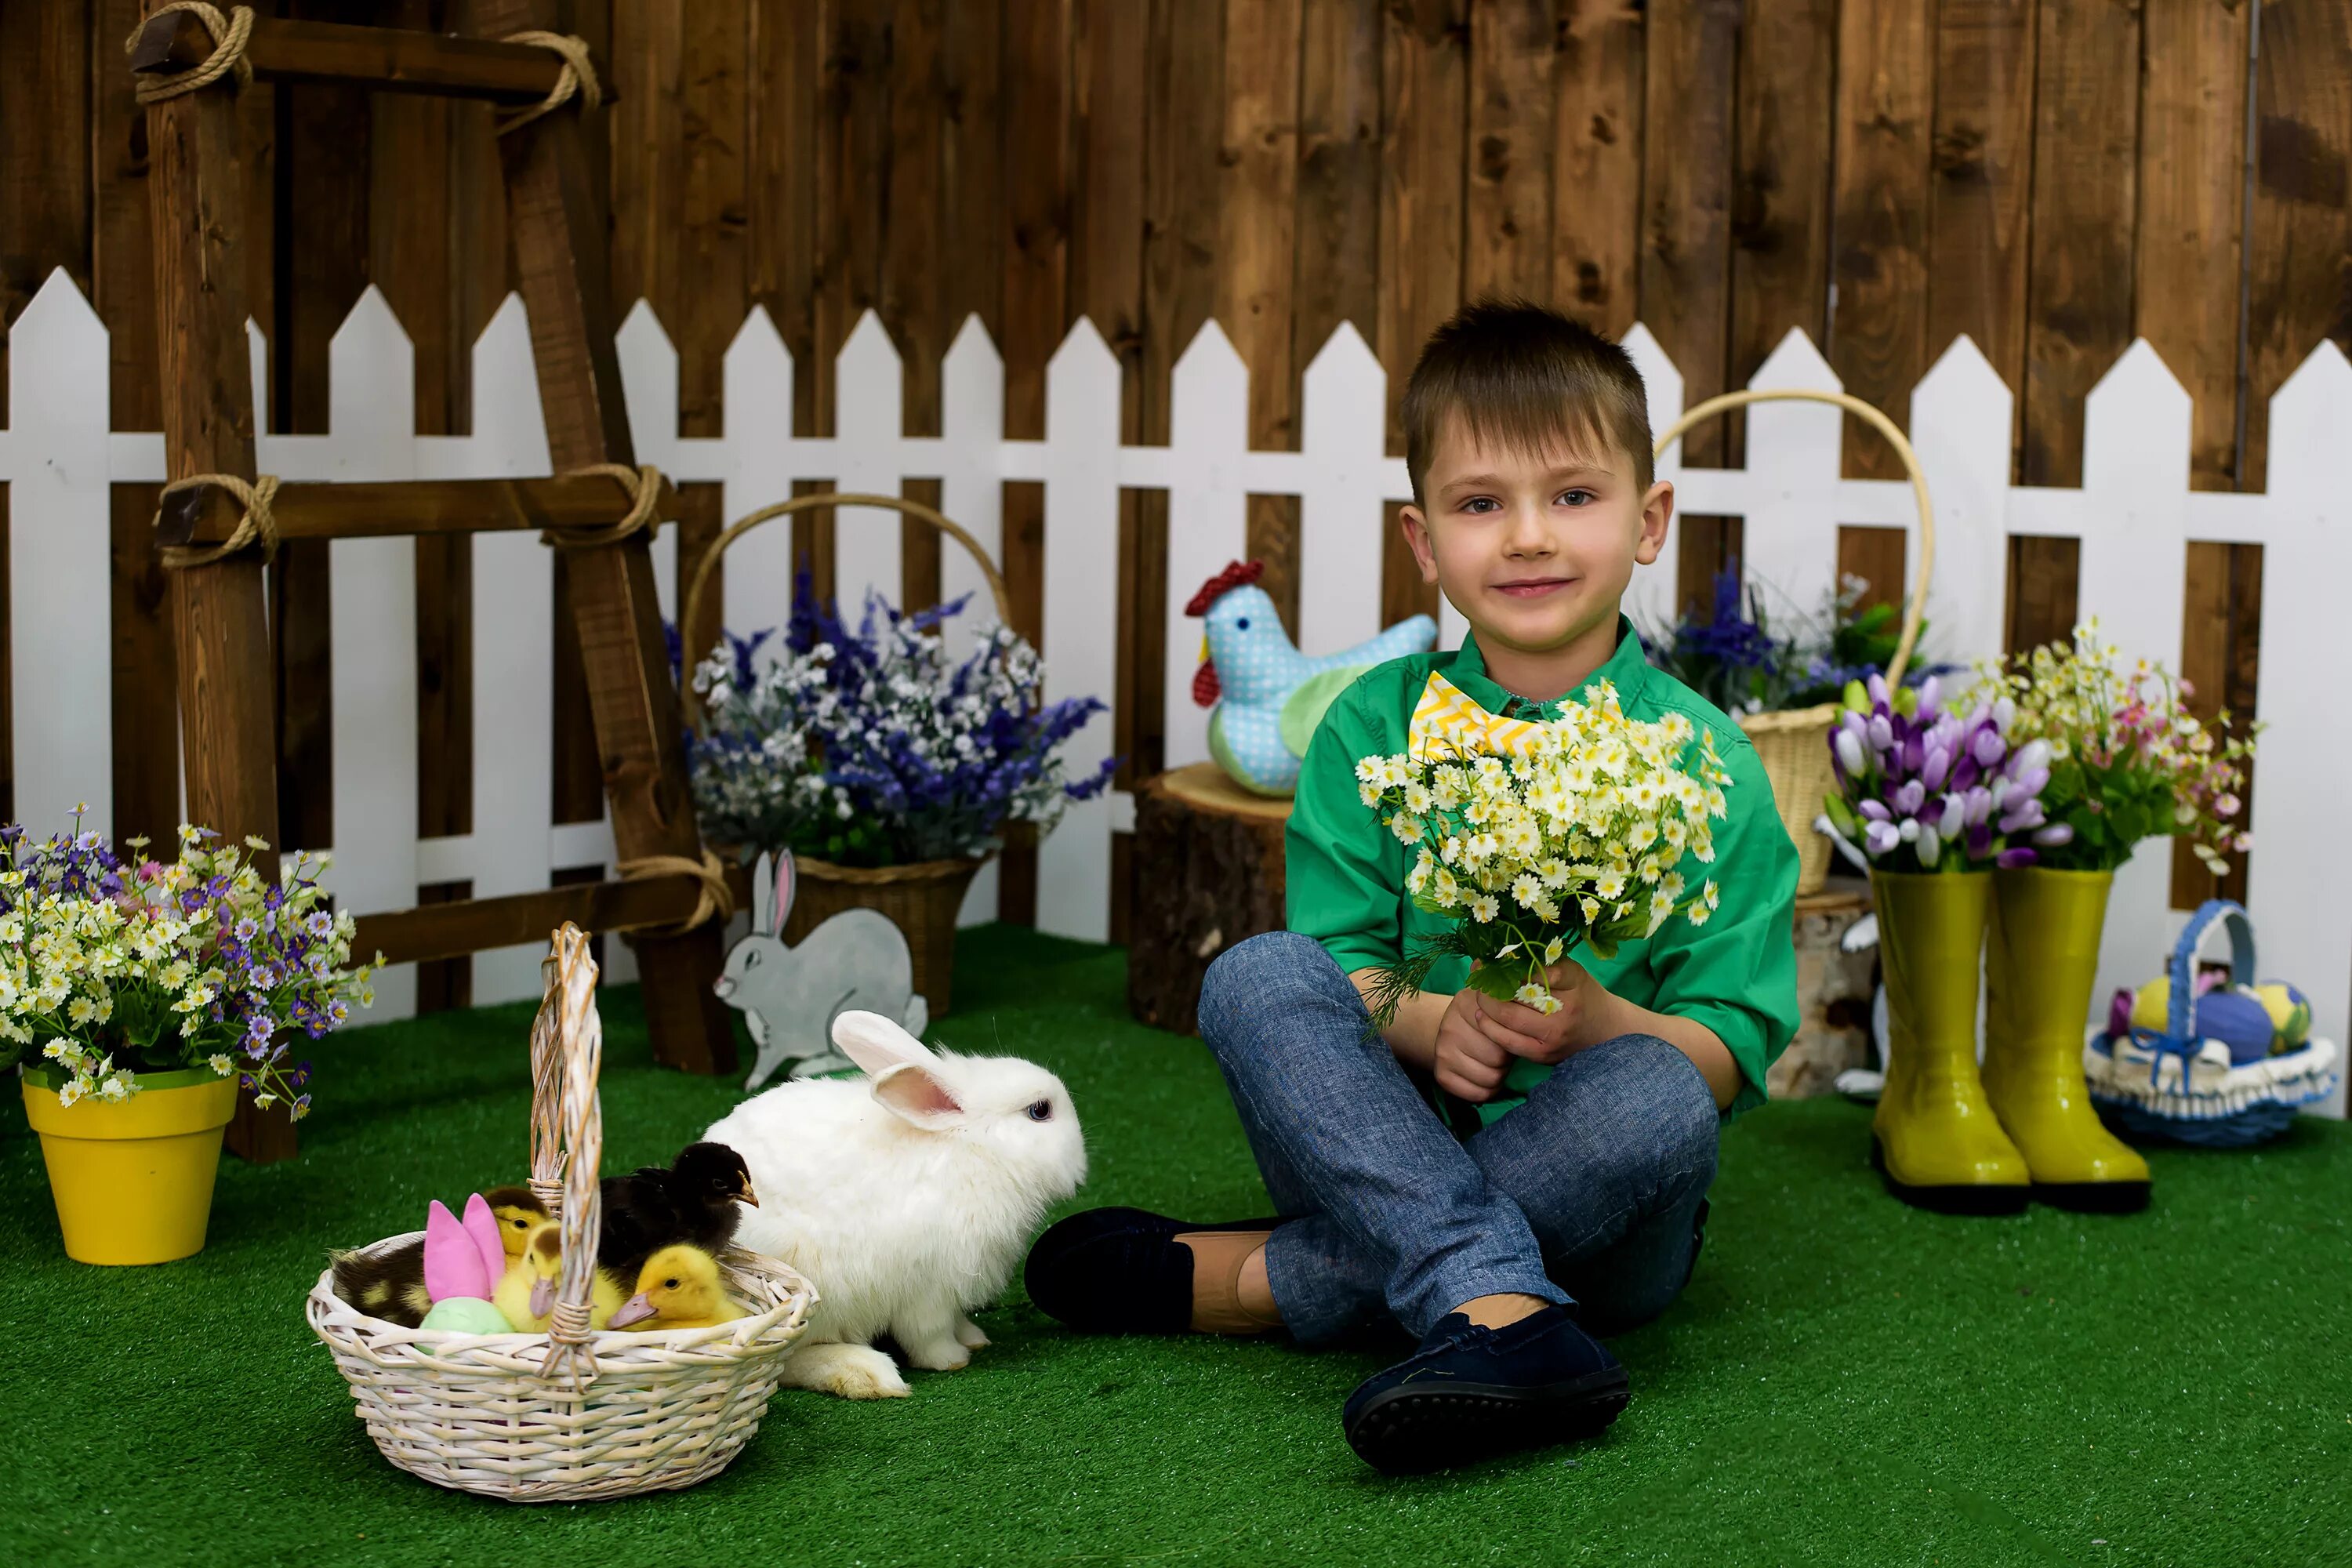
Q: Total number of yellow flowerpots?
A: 1